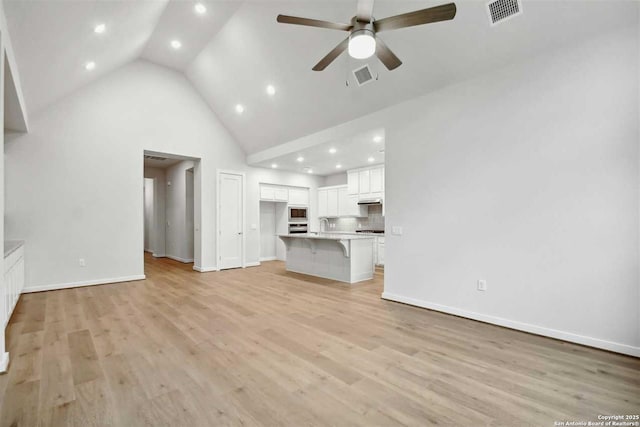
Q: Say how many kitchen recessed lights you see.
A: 7